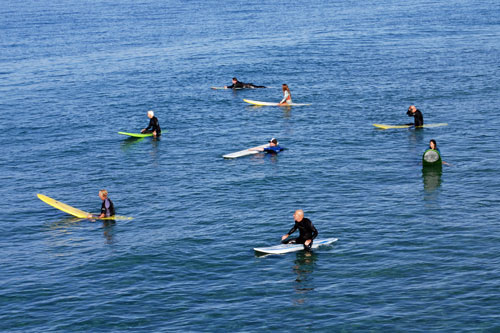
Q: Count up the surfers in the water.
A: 8